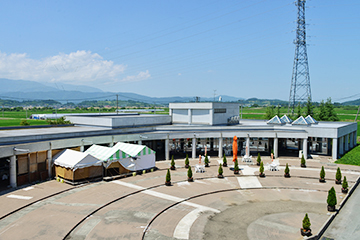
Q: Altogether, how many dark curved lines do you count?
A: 3